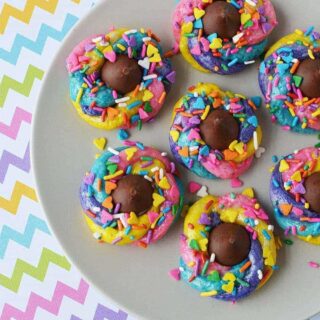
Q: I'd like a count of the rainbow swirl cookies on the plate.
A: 7